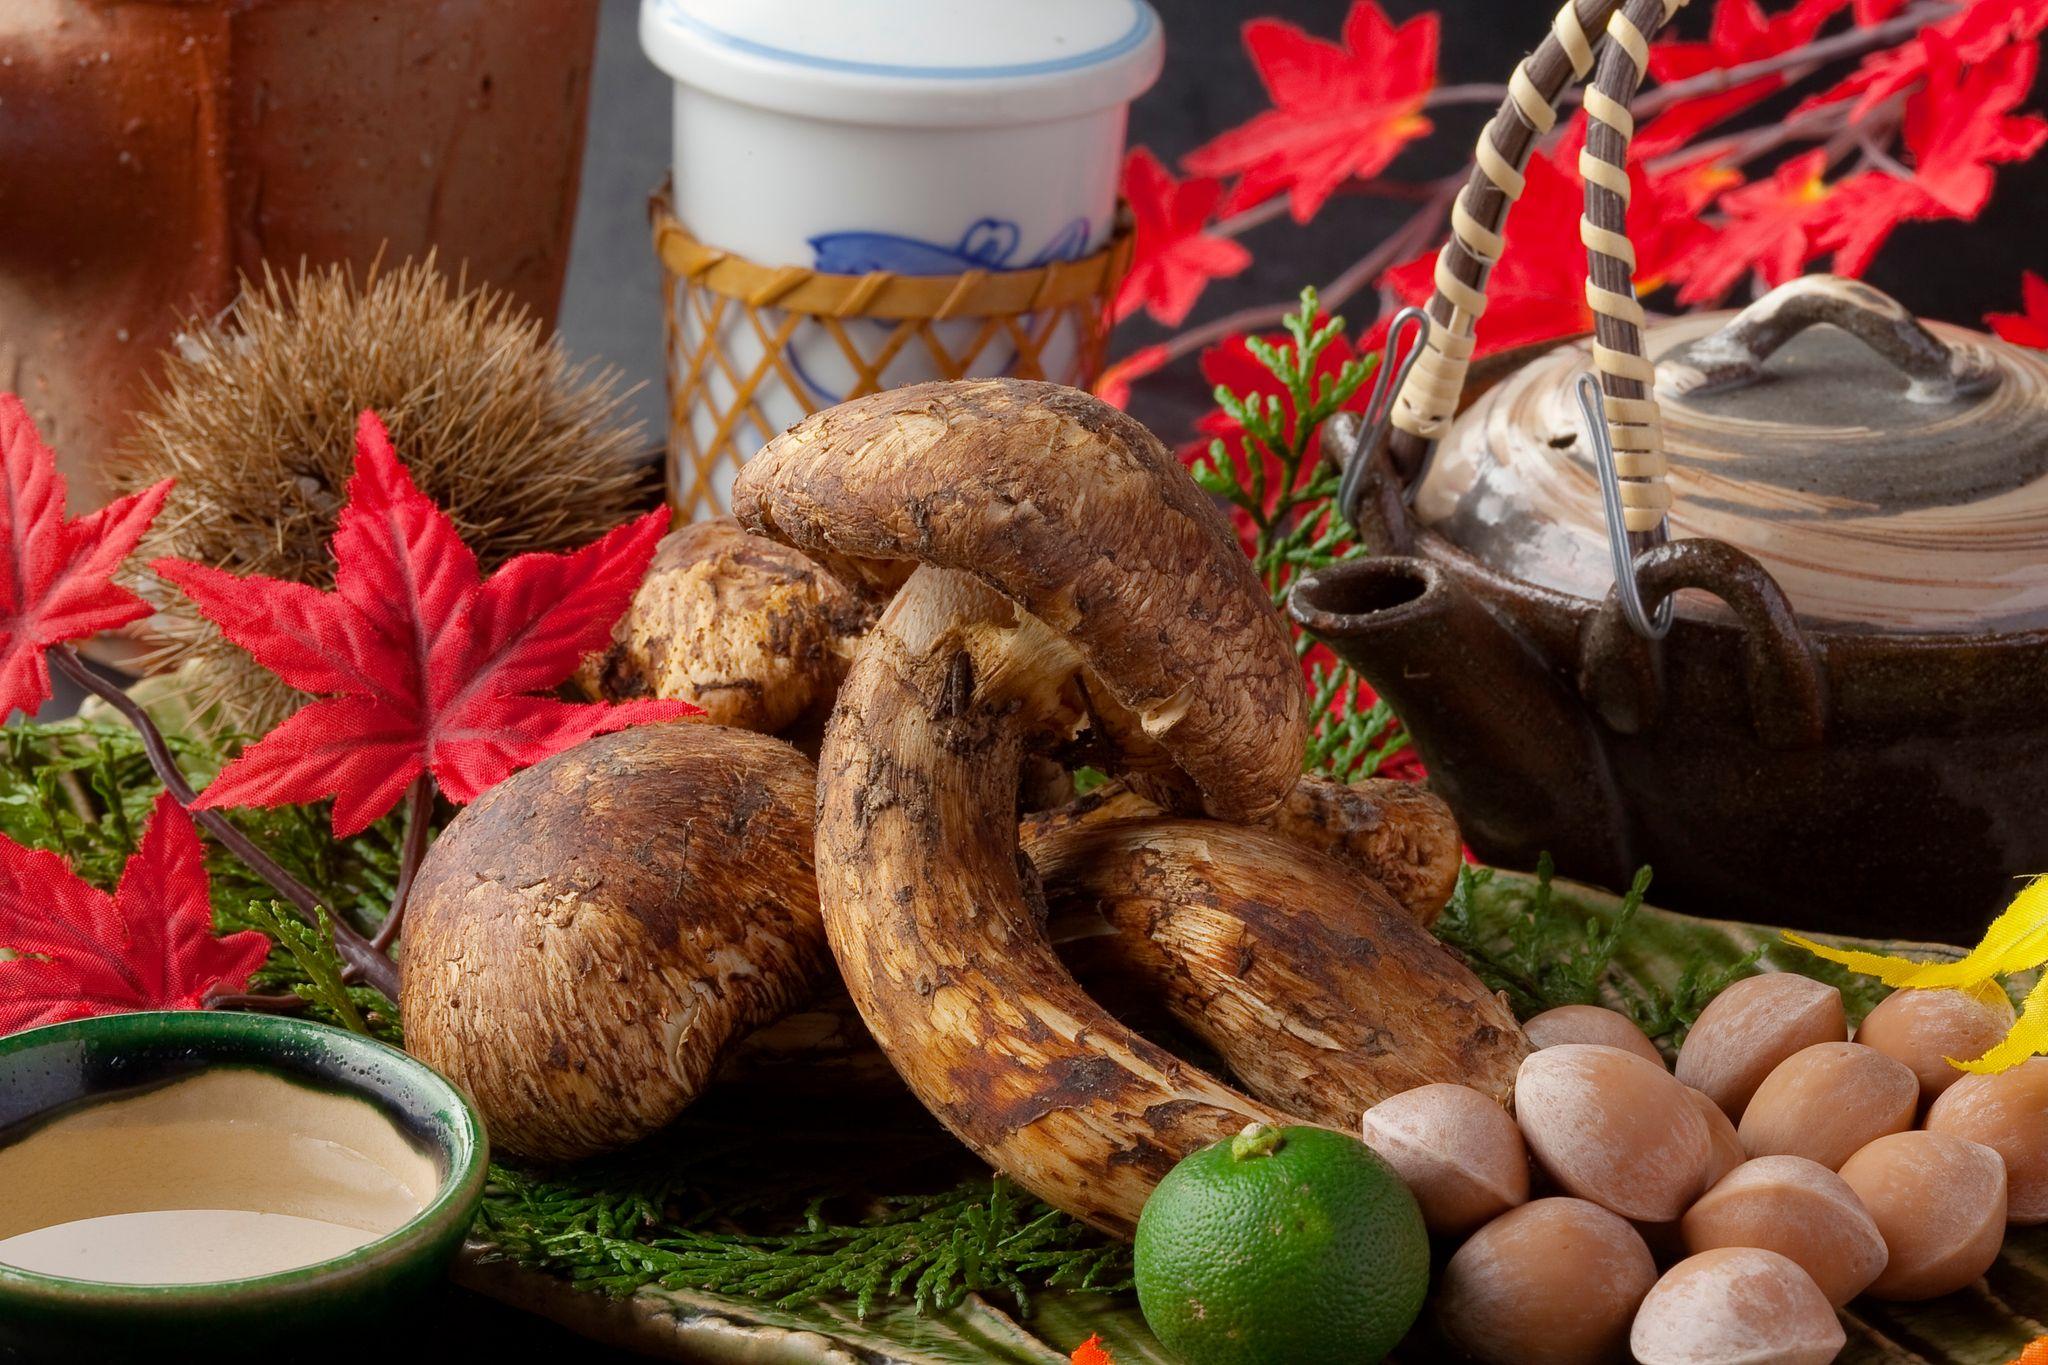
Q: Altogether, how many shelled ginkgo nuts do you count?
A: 12